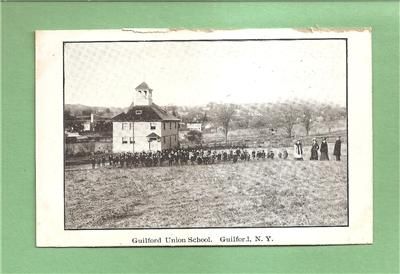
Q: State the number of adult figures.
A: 4